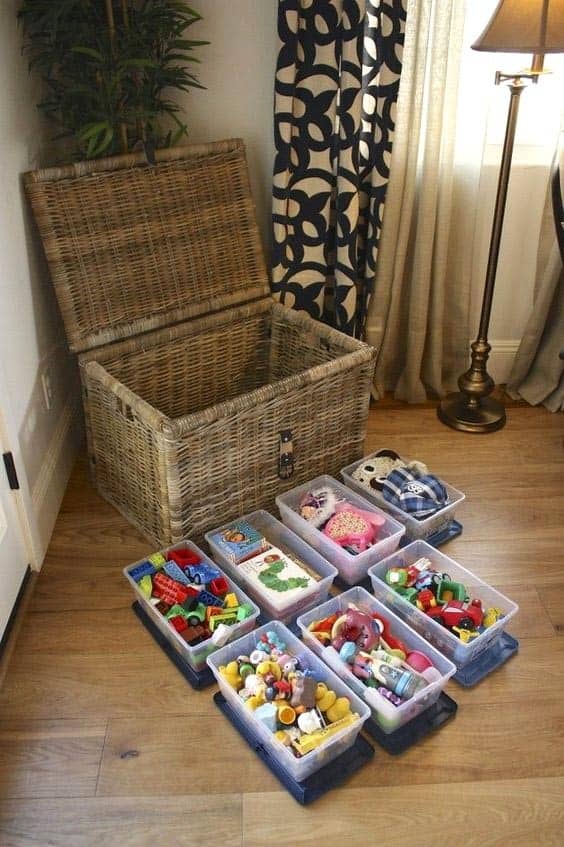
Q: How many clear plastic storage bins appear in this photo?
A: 7